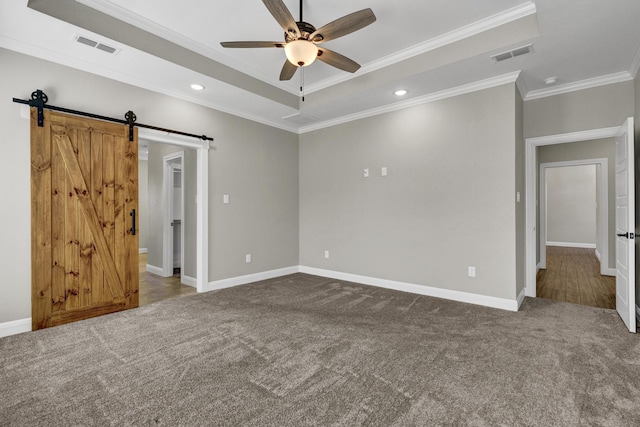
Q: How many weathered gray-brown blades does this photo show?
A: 5